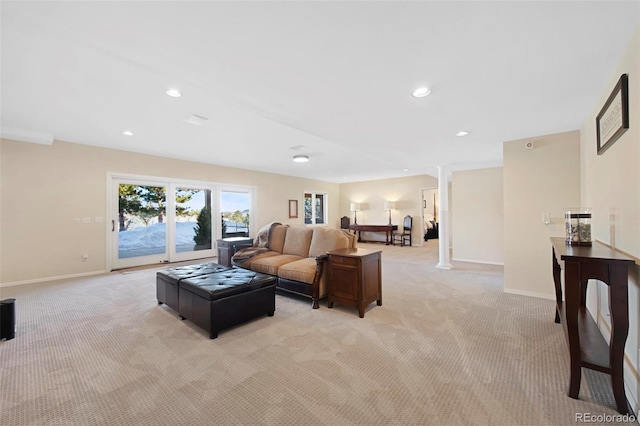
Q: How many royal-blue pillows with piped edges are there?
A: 0